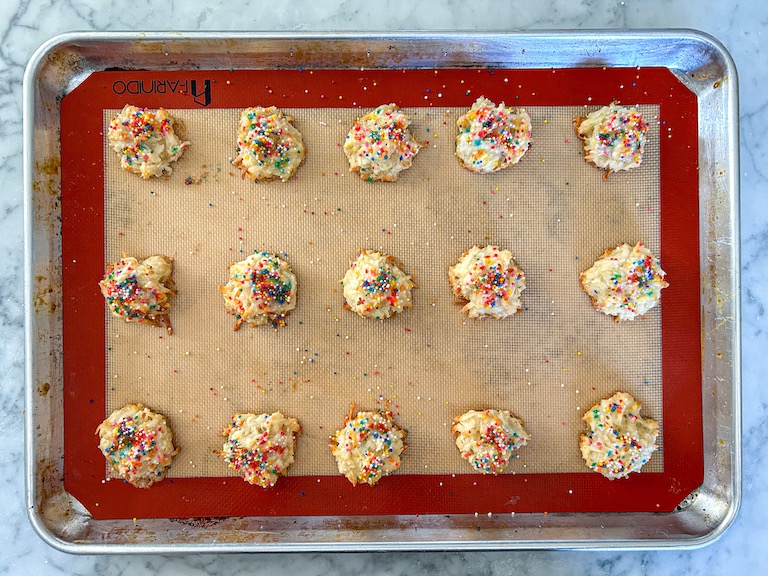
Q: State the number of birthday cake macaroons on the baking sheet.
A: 15